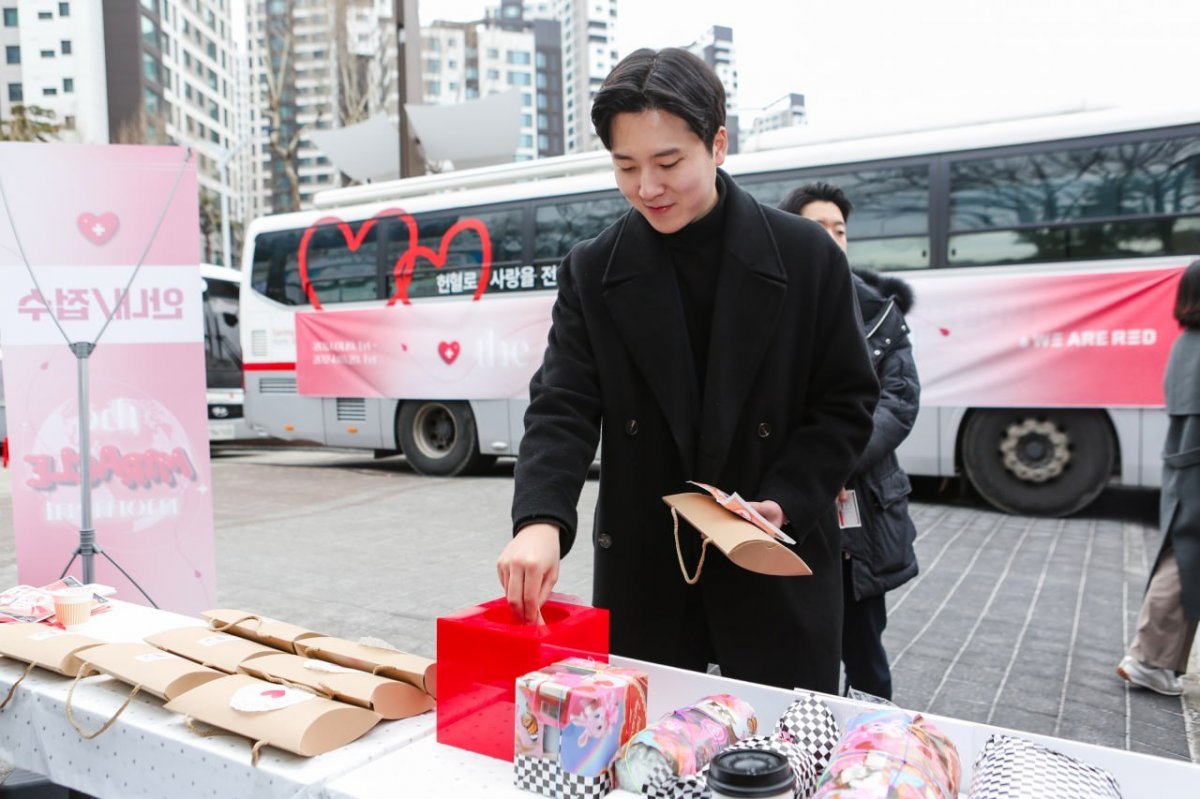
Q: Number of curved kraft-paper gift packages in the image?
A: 8